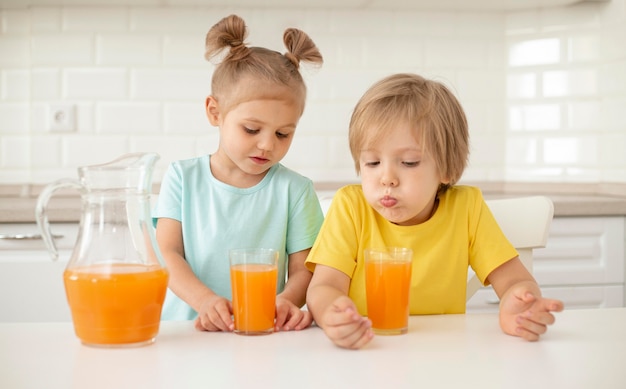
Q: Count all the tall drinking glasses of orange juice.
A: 2